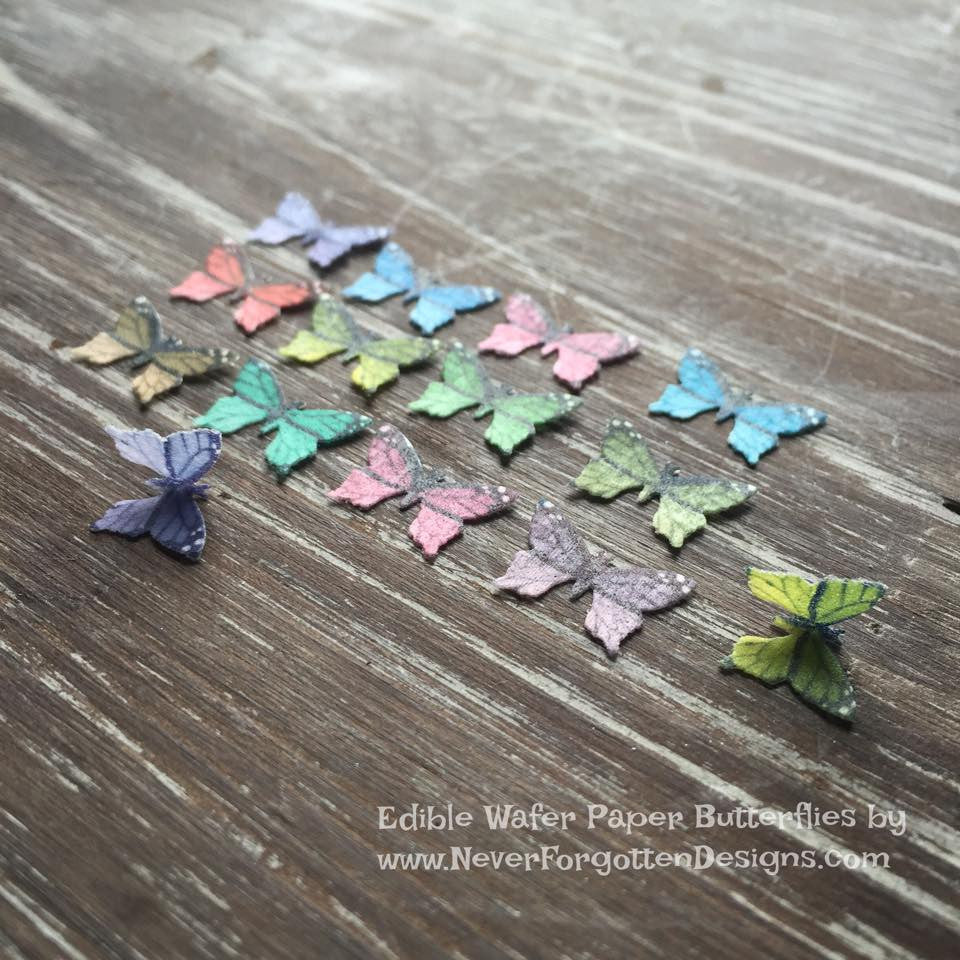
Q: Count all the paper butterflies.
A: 14